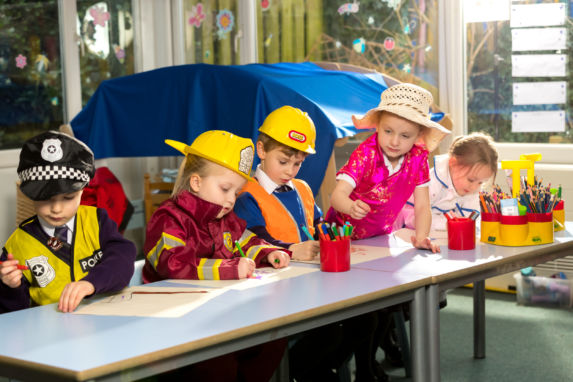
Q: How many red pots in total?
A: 2